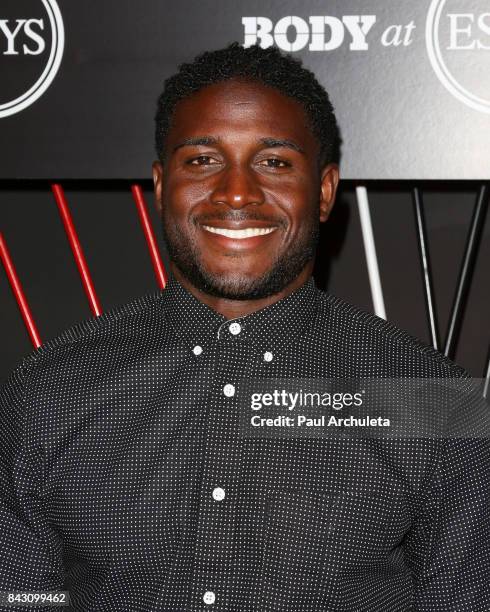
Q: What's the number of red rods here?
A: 3